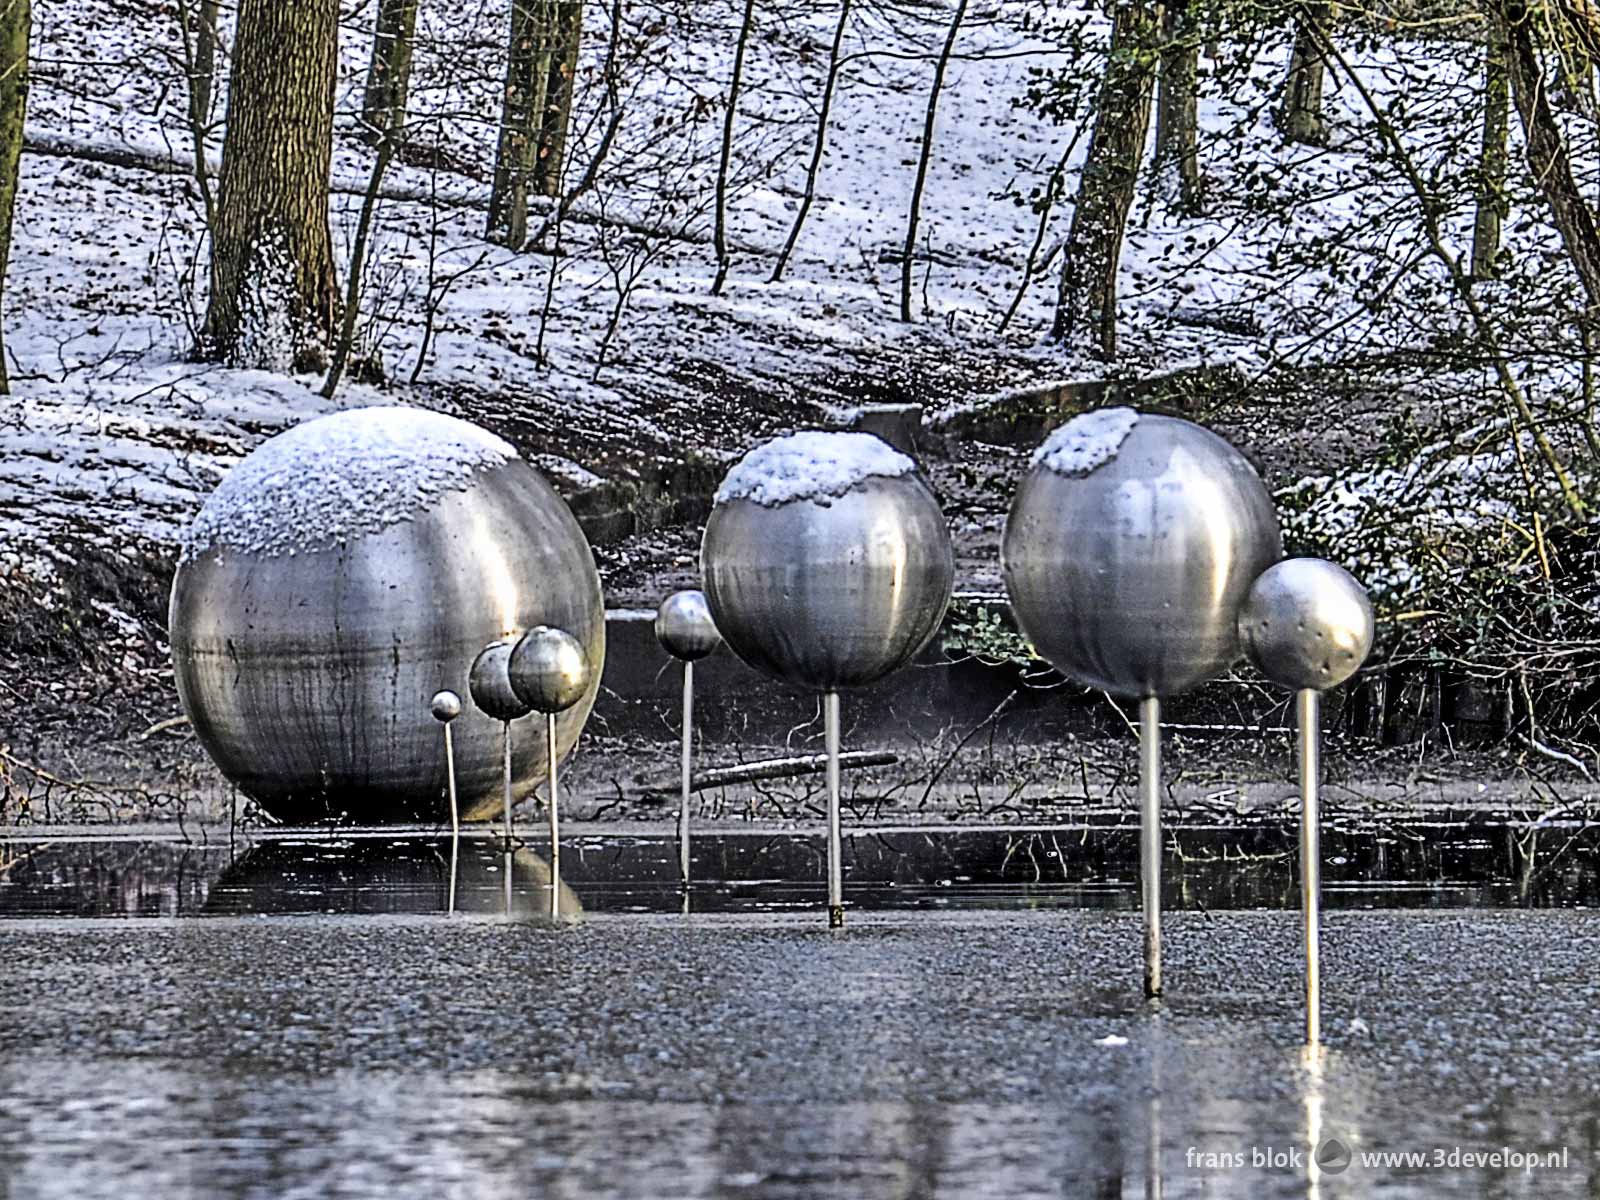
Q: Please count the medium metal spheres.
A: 2